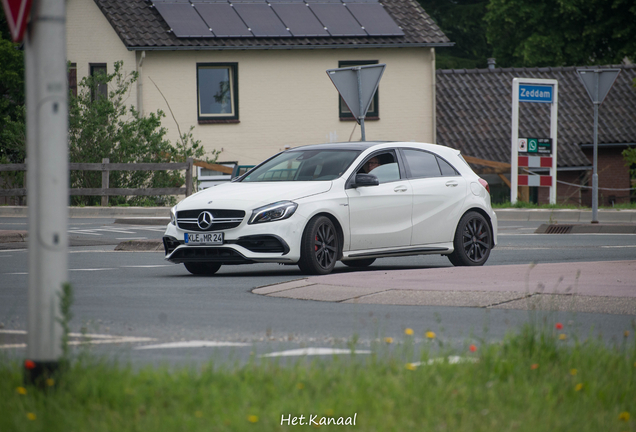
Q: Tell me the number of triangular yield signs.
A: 3